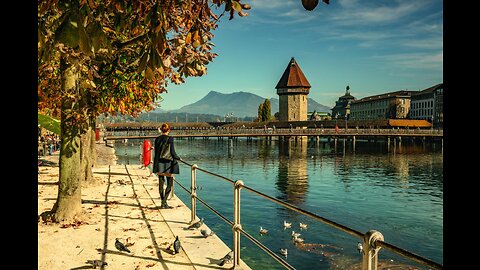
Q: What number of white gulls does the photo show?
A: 7